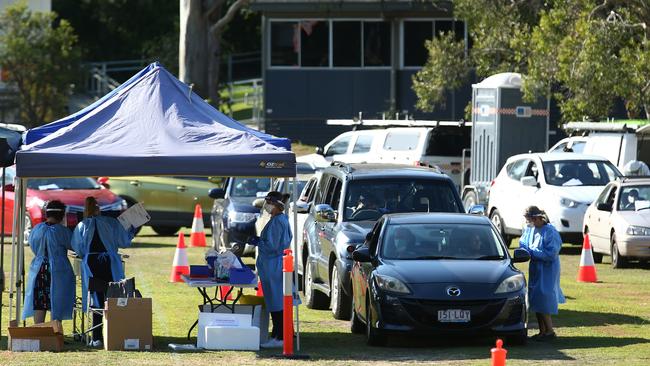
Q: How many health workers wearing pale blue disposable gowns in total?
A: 4